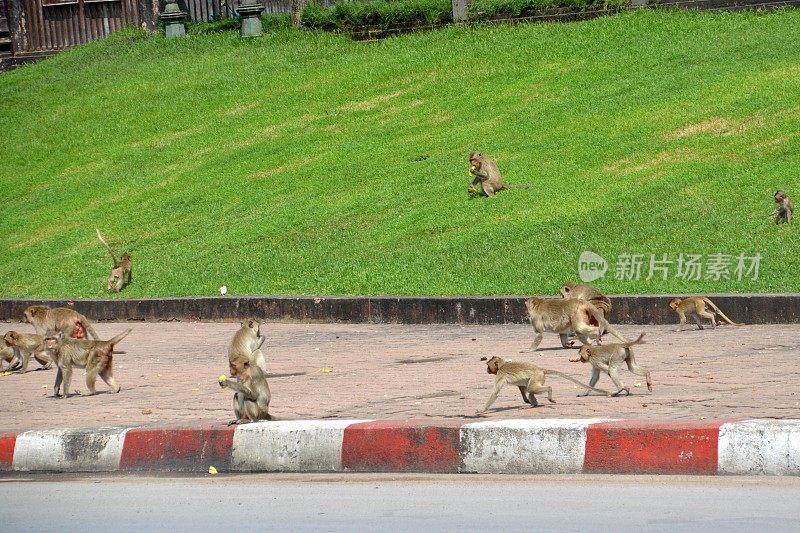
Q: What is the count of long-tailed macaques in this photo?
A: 14